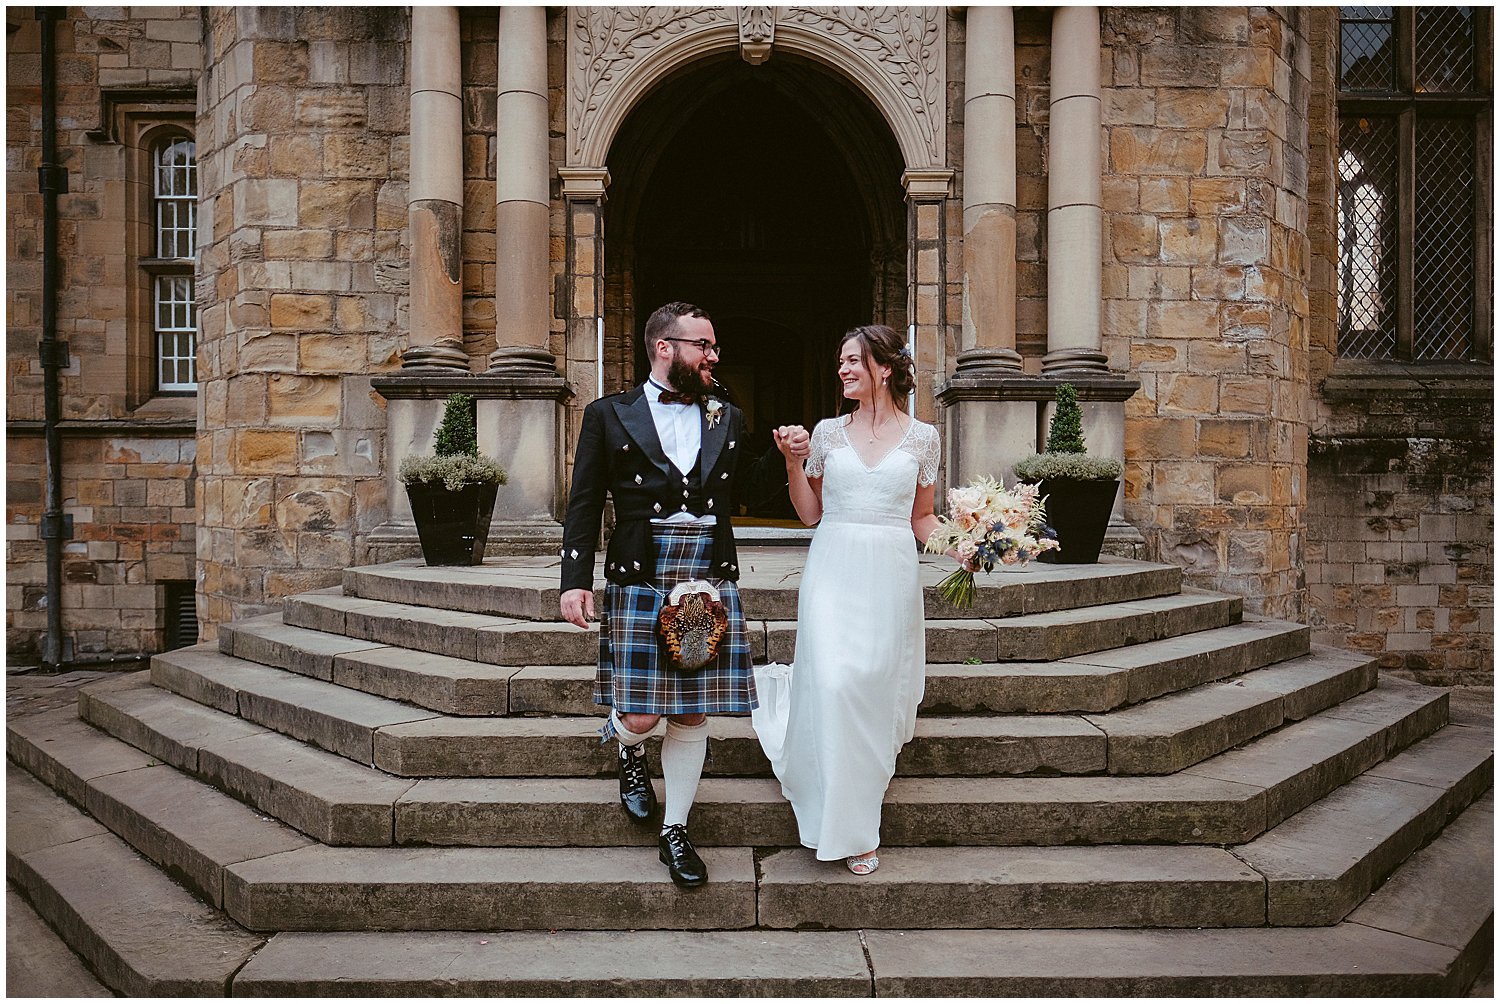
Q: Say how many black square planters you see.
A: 2